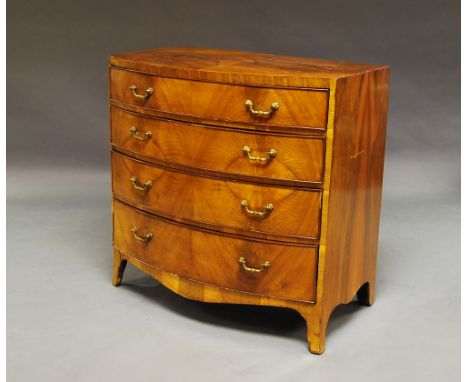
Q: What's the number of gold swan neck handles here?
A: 8